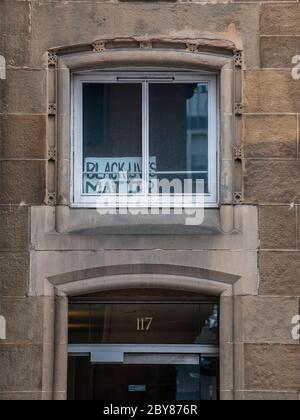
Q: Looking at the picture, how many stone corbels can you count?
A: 11